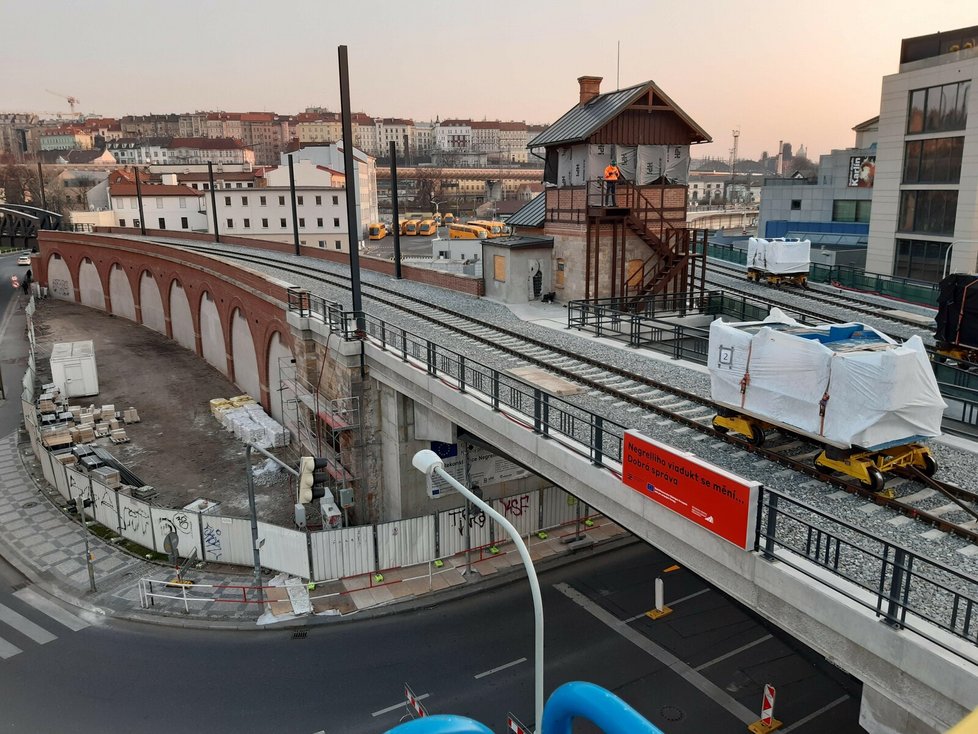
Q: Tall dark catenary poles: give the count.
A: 6